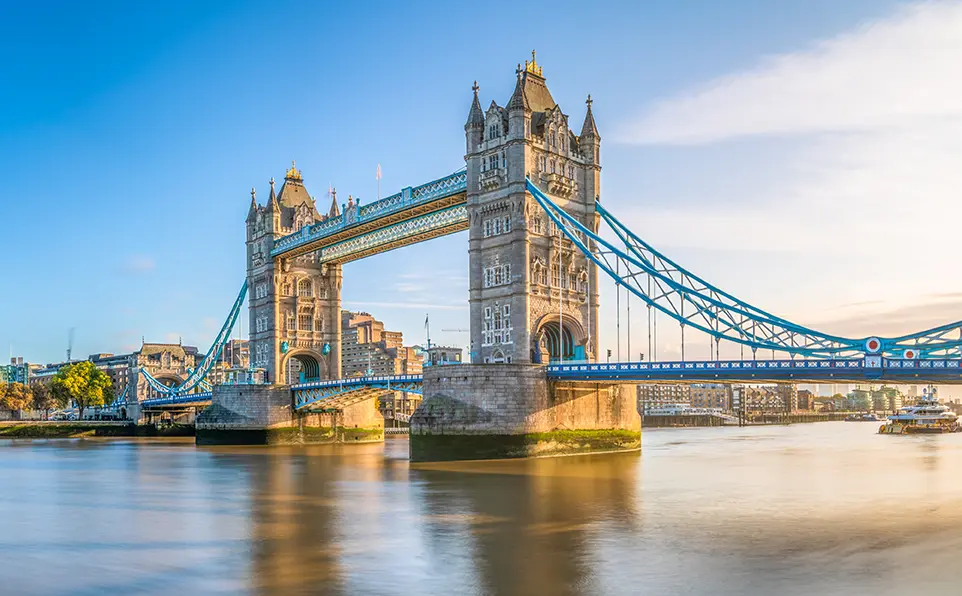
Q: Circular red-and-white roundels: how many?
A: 2